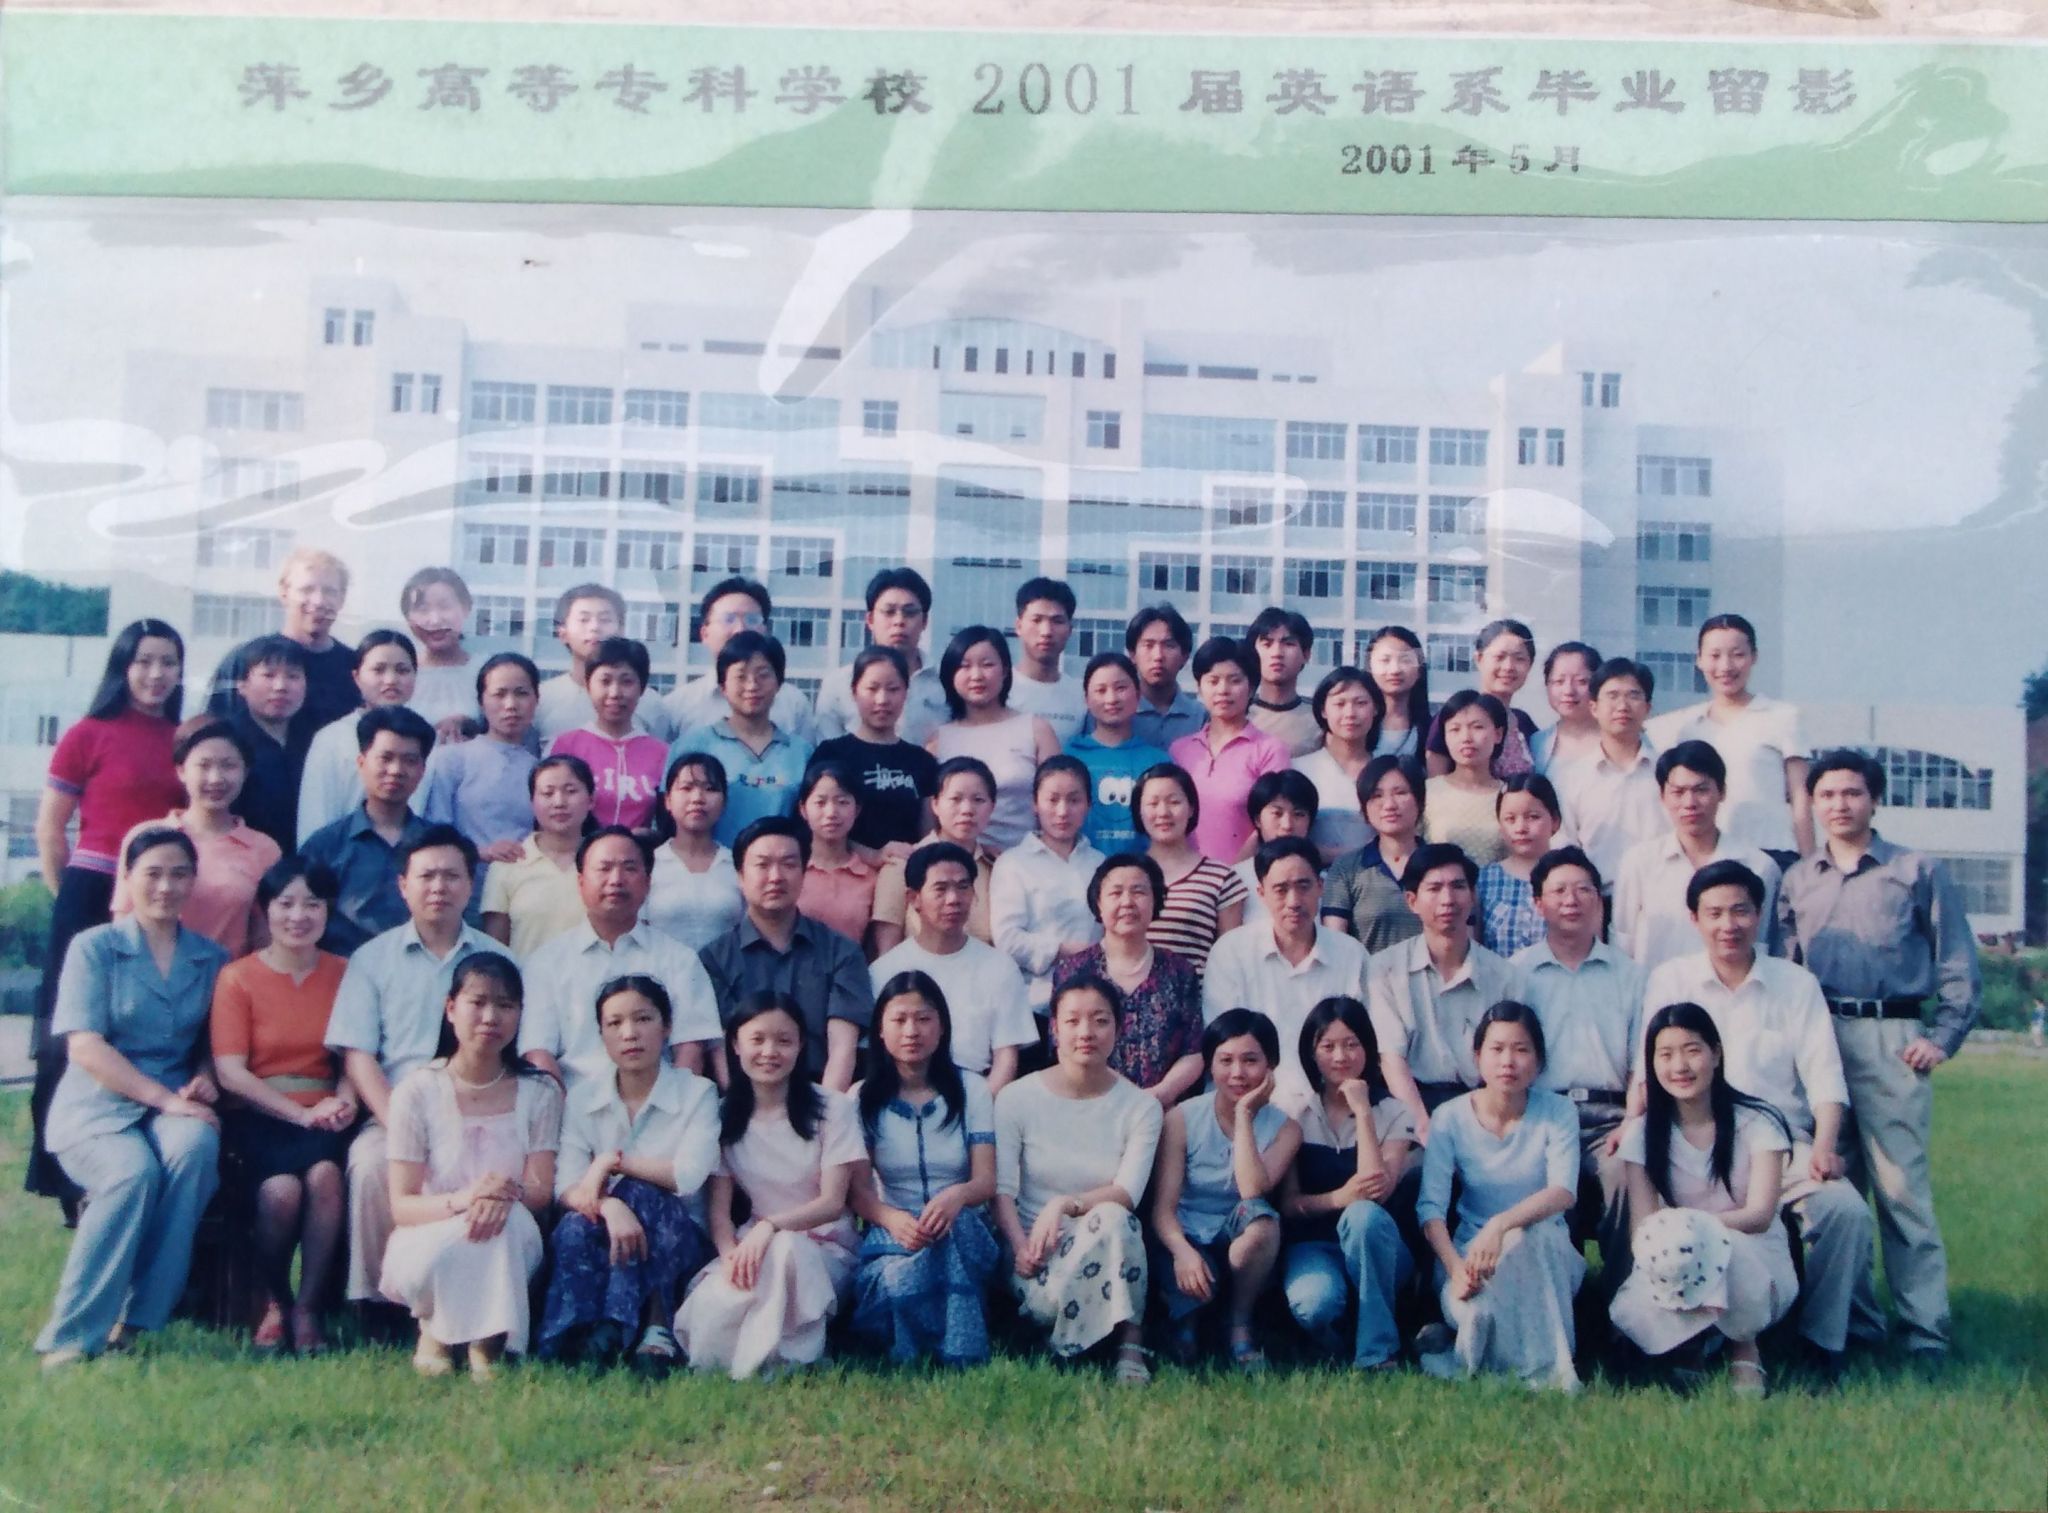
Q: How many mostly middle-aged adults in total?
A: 11